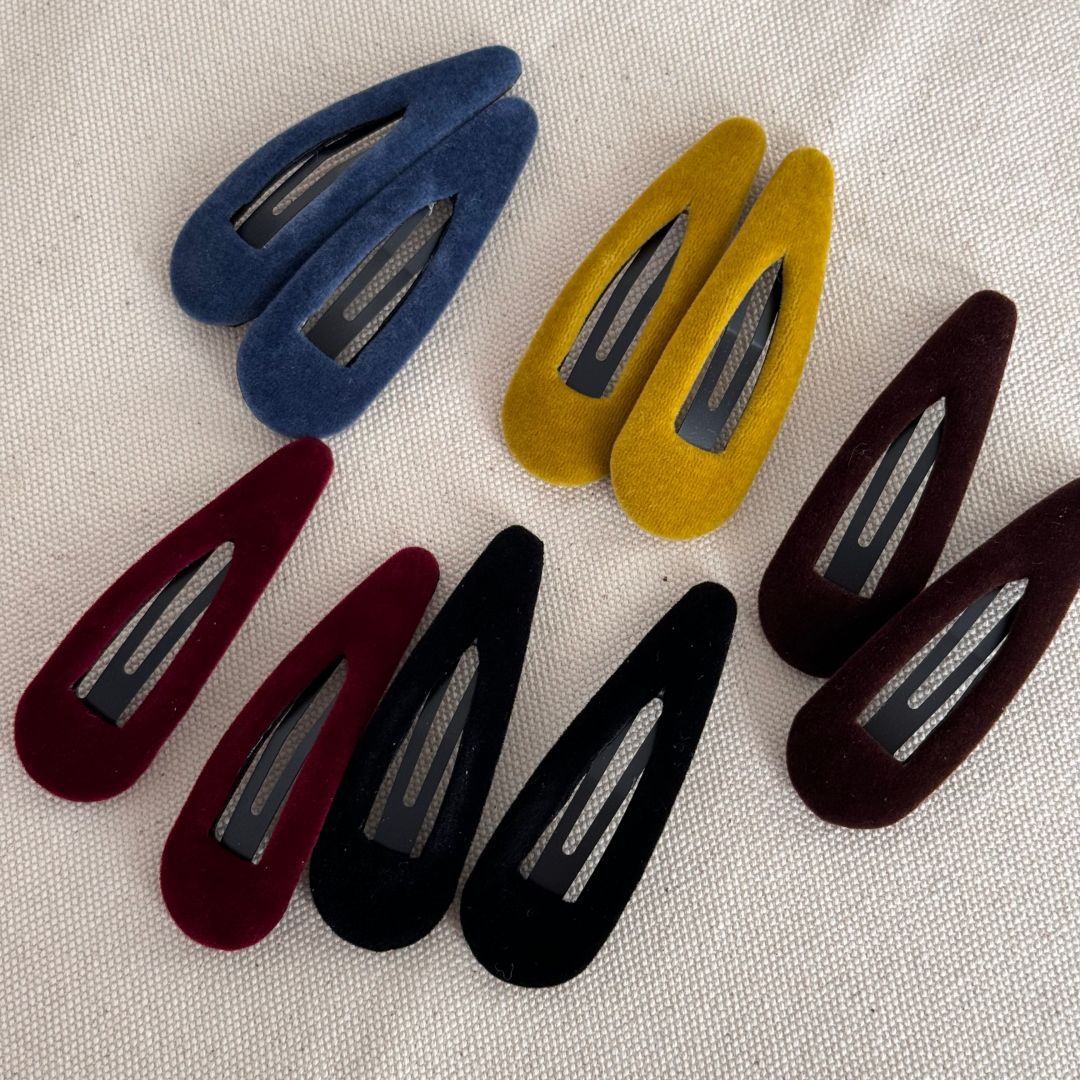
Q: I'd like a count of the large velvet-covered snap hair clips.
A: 10